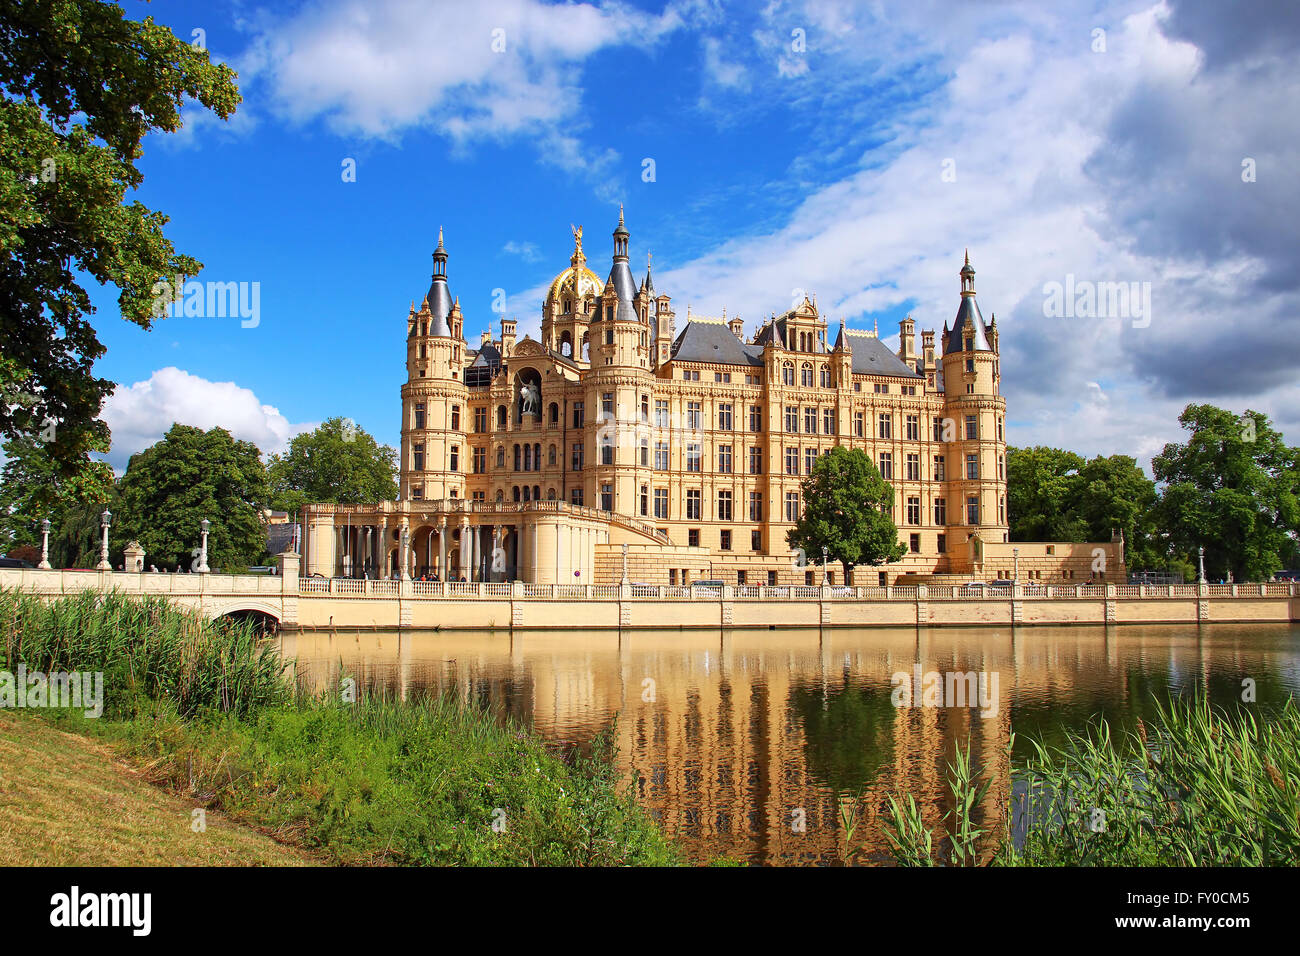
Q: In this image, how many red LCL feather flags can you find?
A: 0